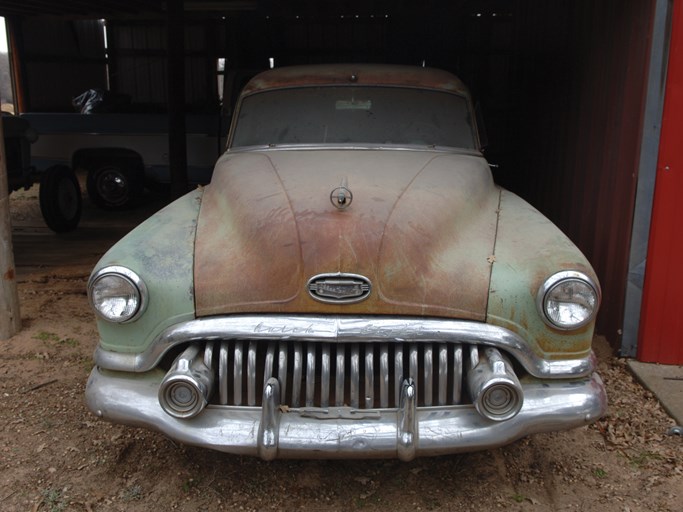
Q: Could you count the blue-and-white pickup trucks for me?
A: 1